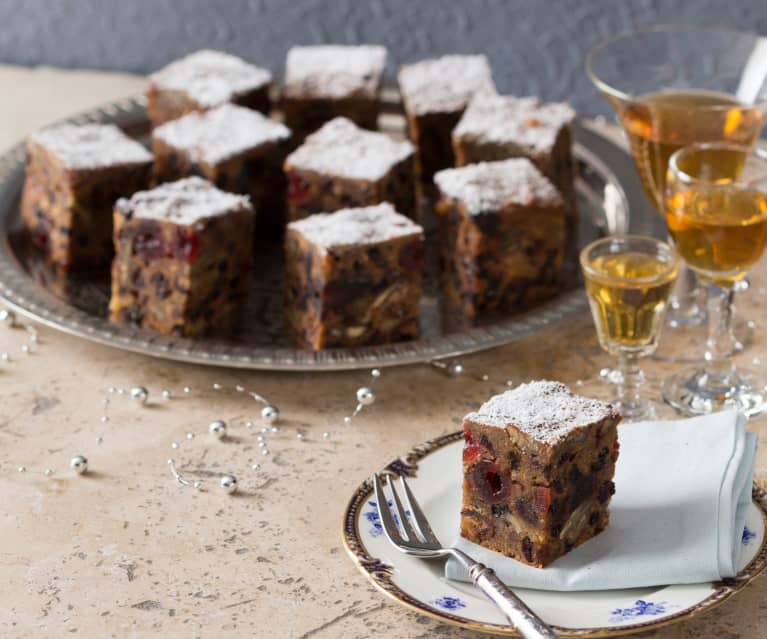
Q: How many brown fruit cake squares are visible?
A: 11